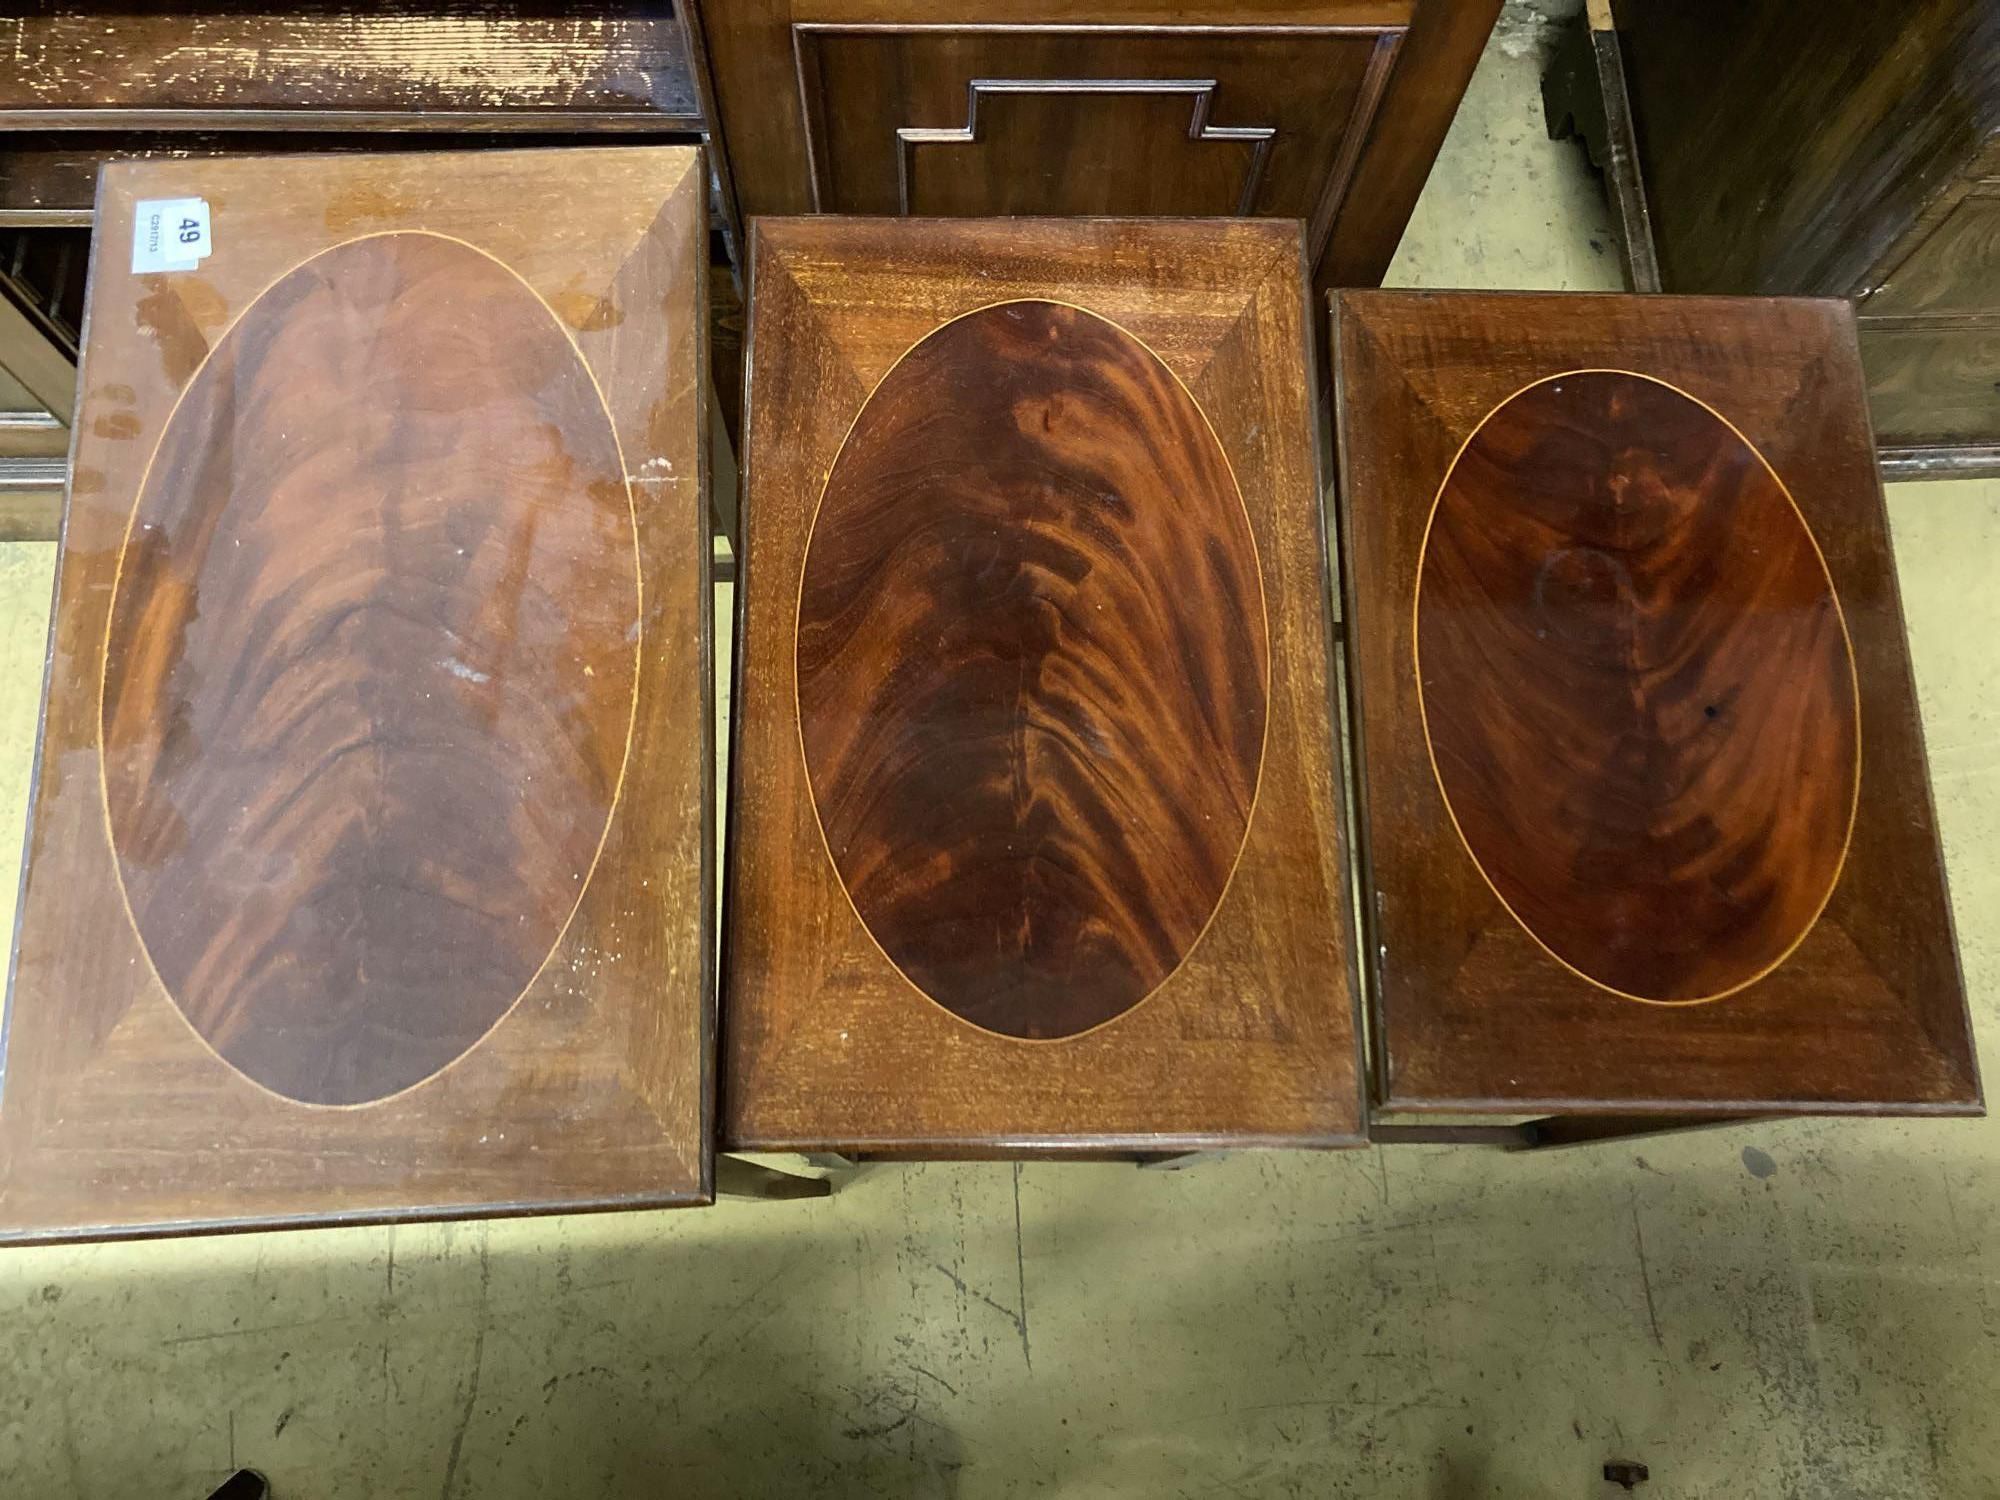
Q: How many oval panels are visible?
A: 3